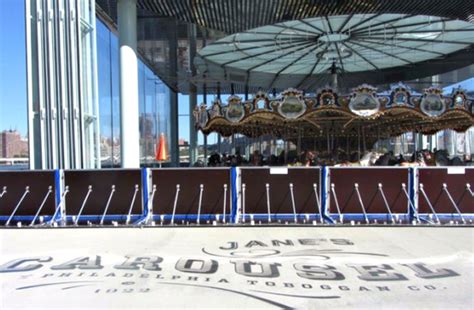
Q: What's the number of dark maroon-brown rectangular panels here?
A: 6